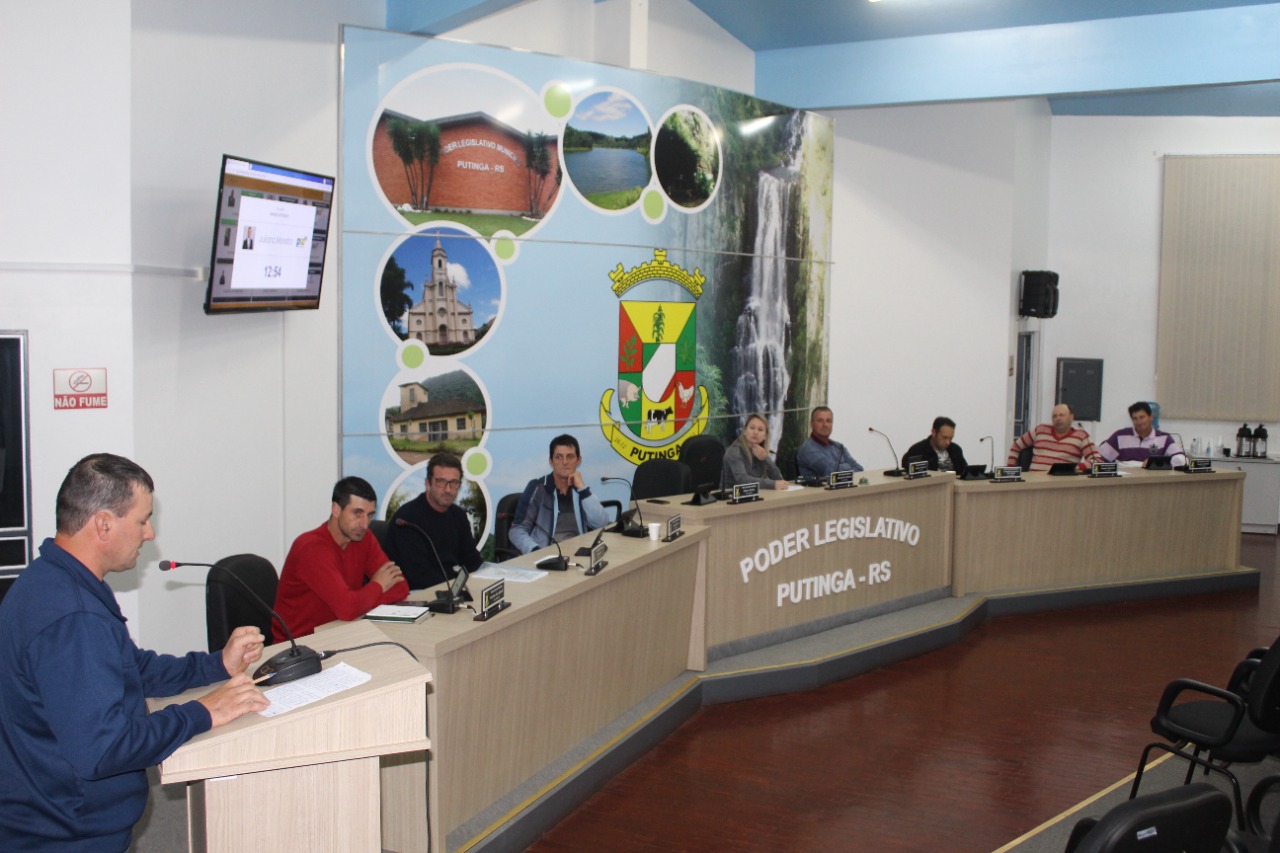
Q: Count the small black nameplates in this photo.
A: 9